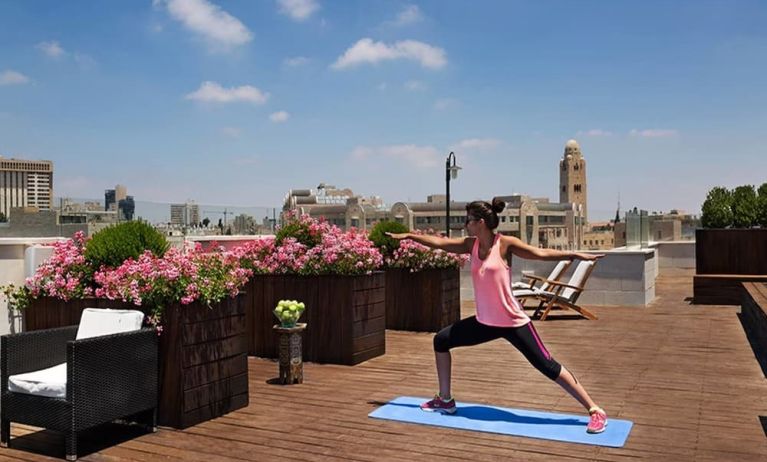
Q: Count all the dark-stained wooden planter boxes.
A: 4